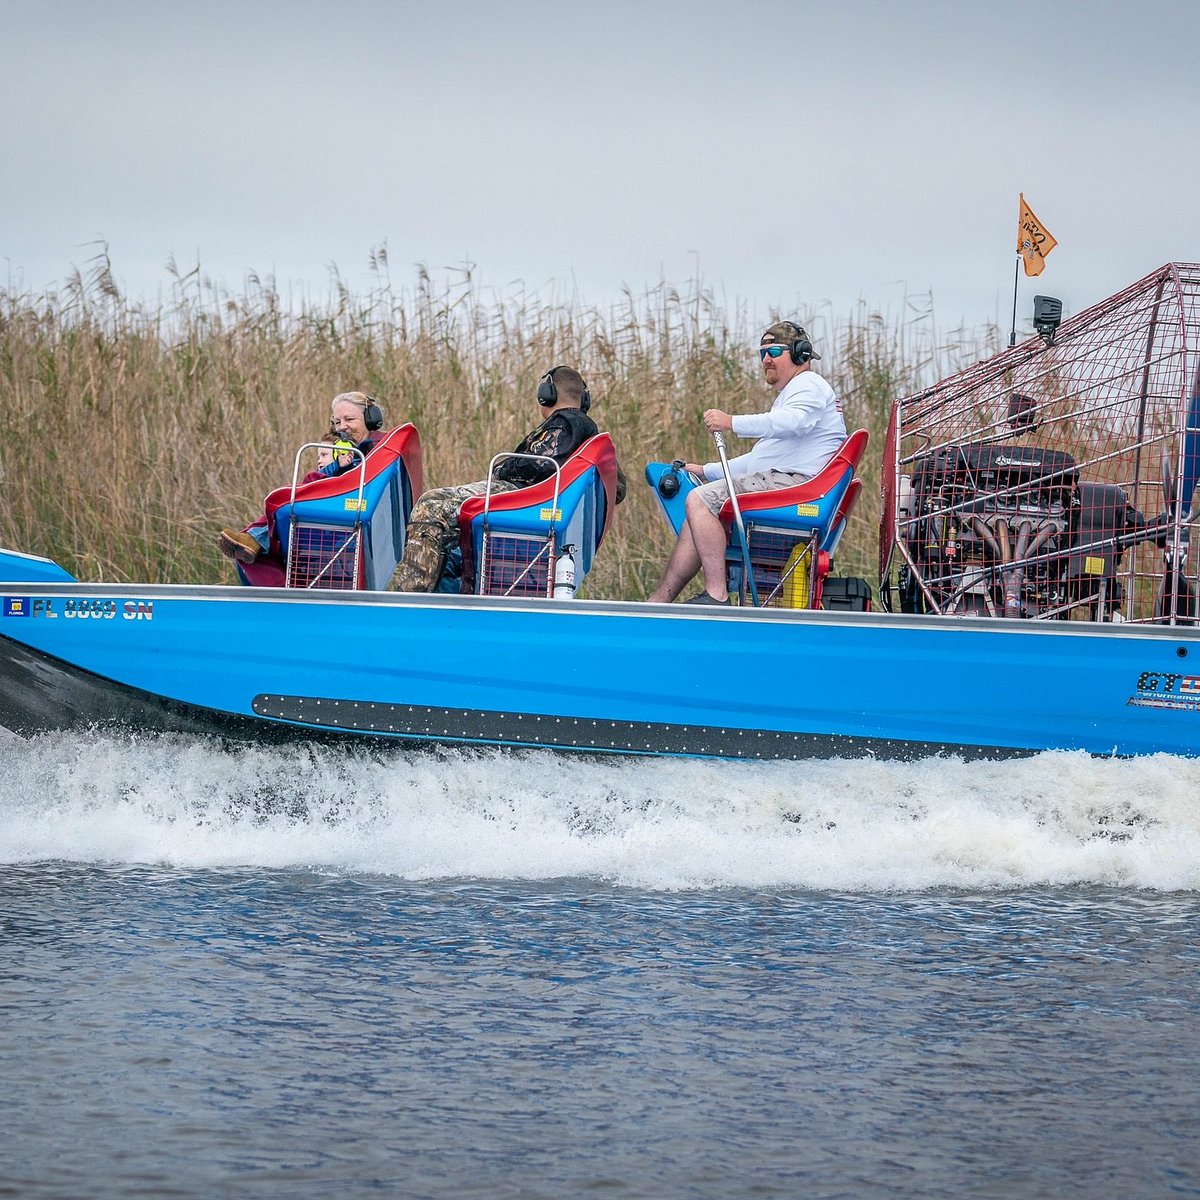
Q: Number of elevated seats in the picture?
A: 3